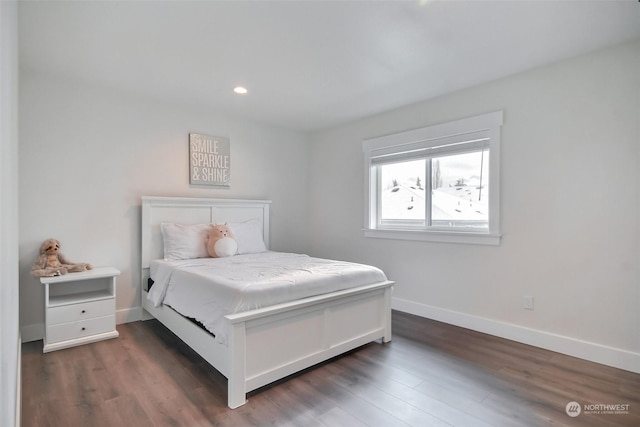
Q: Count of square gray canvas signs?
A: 1